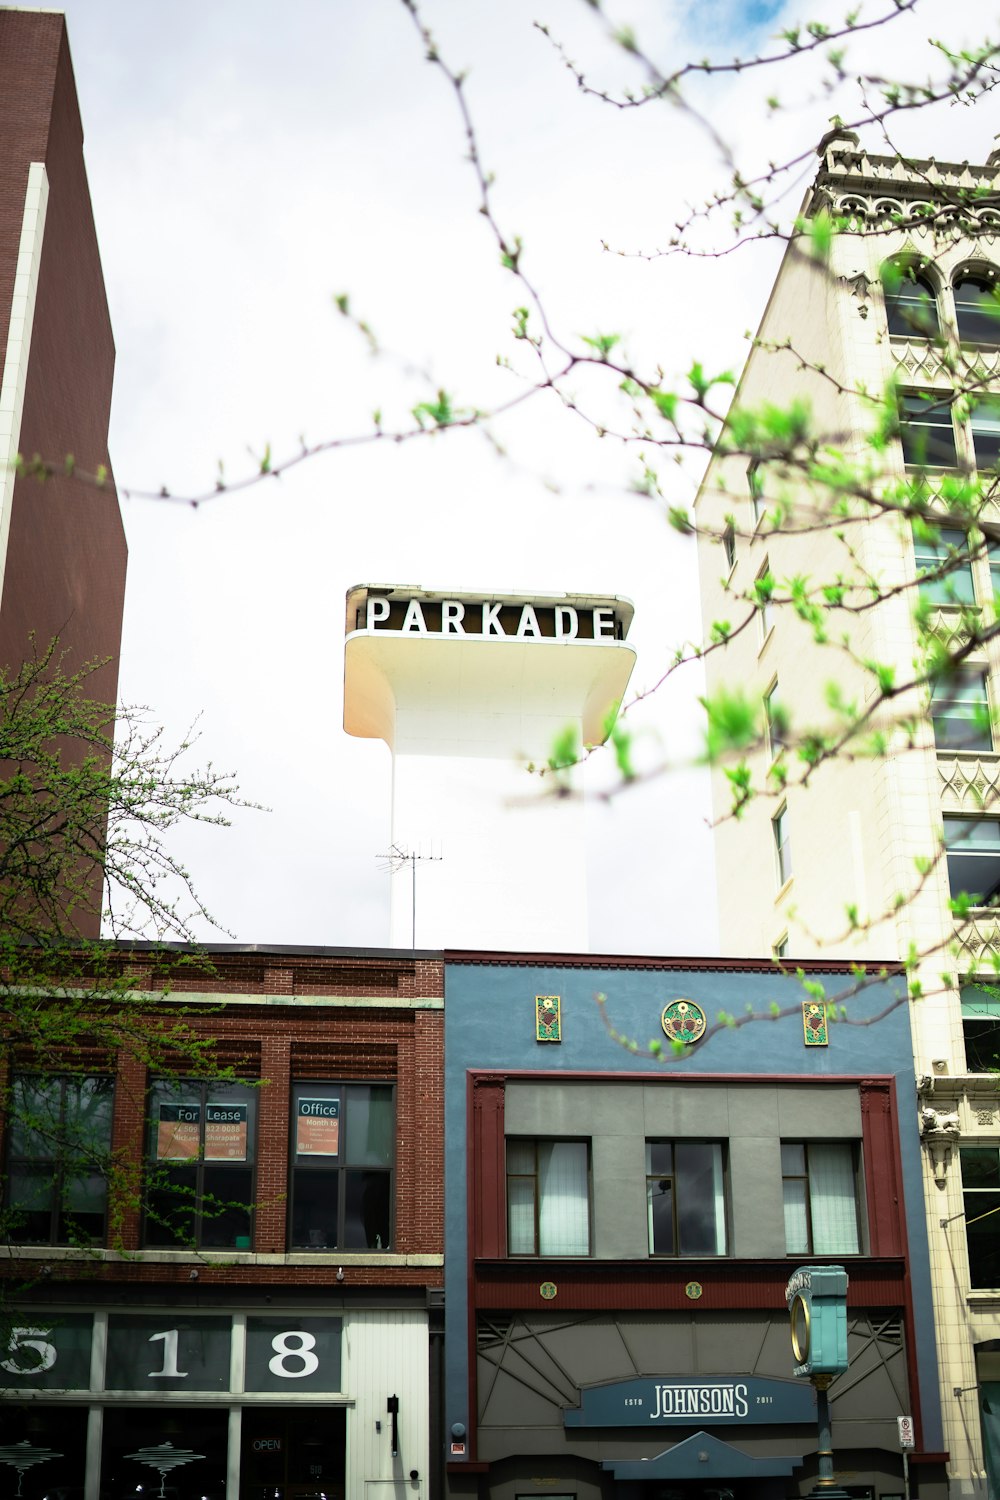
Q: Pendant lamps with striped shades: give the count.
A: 0